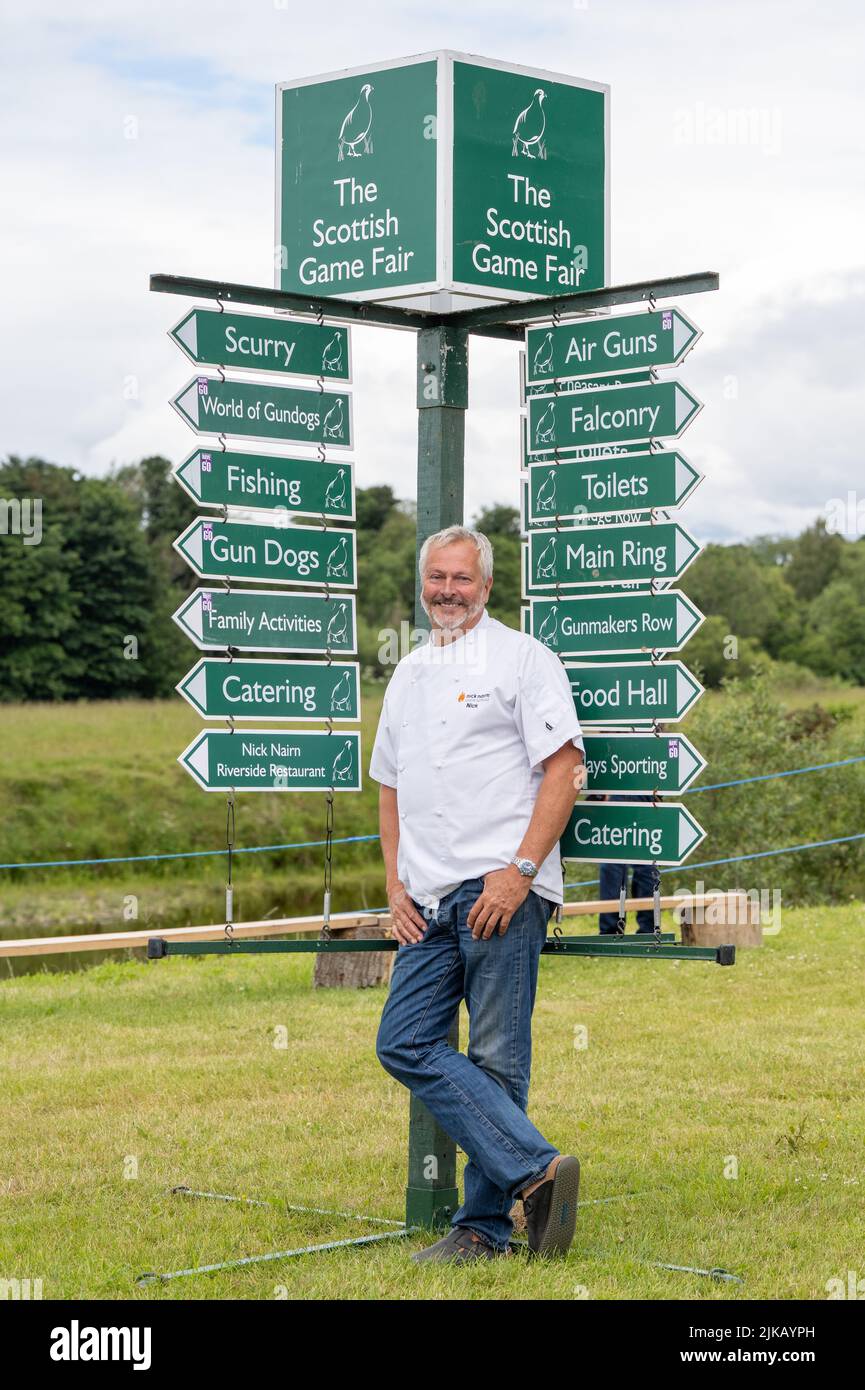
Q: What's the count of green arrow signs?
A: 15